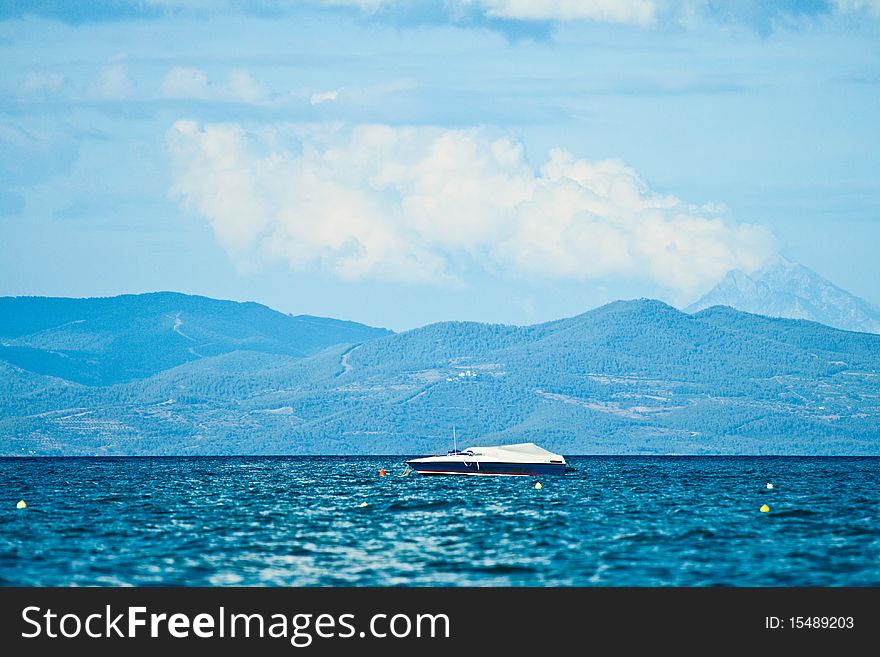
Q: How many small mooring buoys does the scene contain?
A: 6